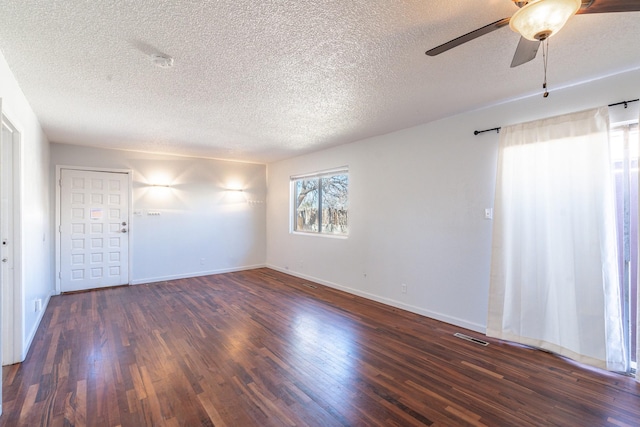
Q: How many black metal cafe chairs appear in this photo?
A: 0